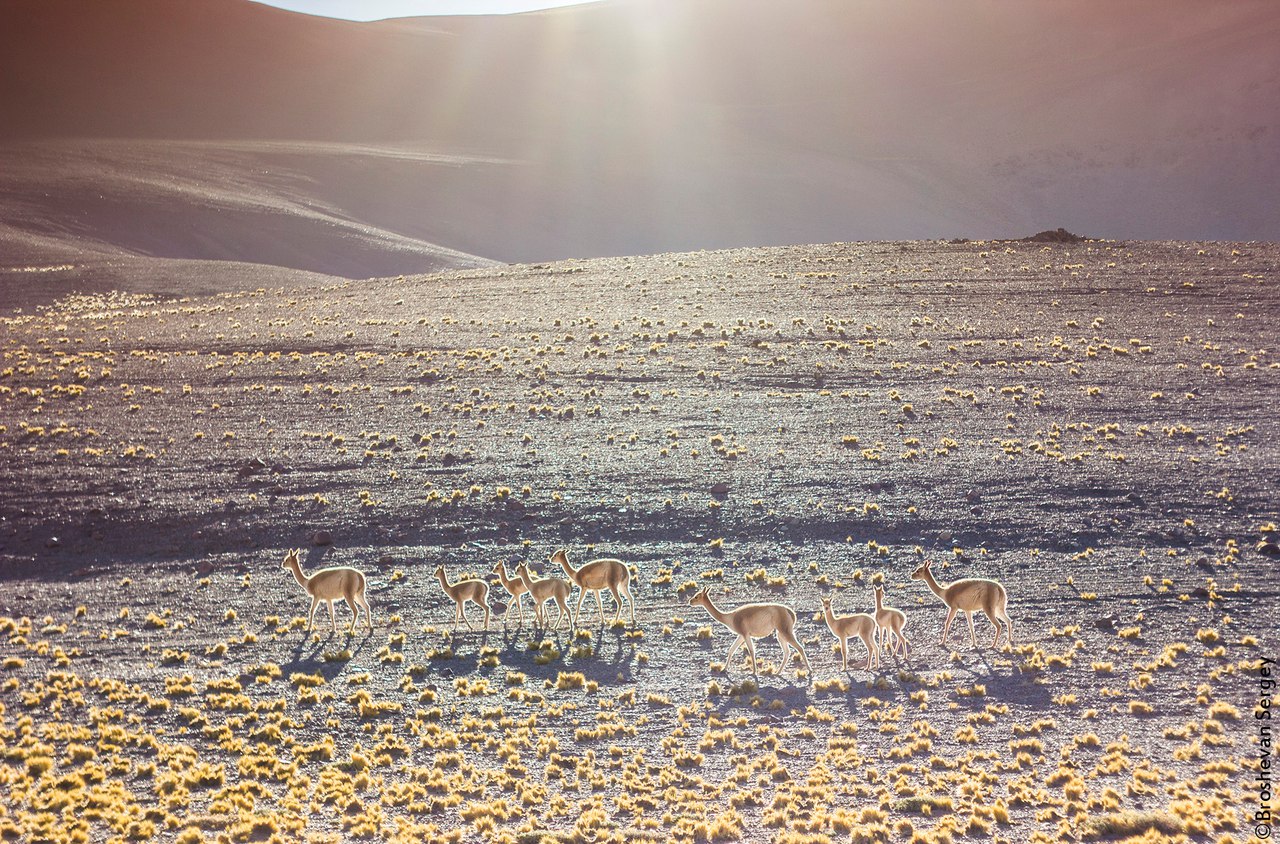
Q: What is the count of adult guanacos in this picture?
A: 4